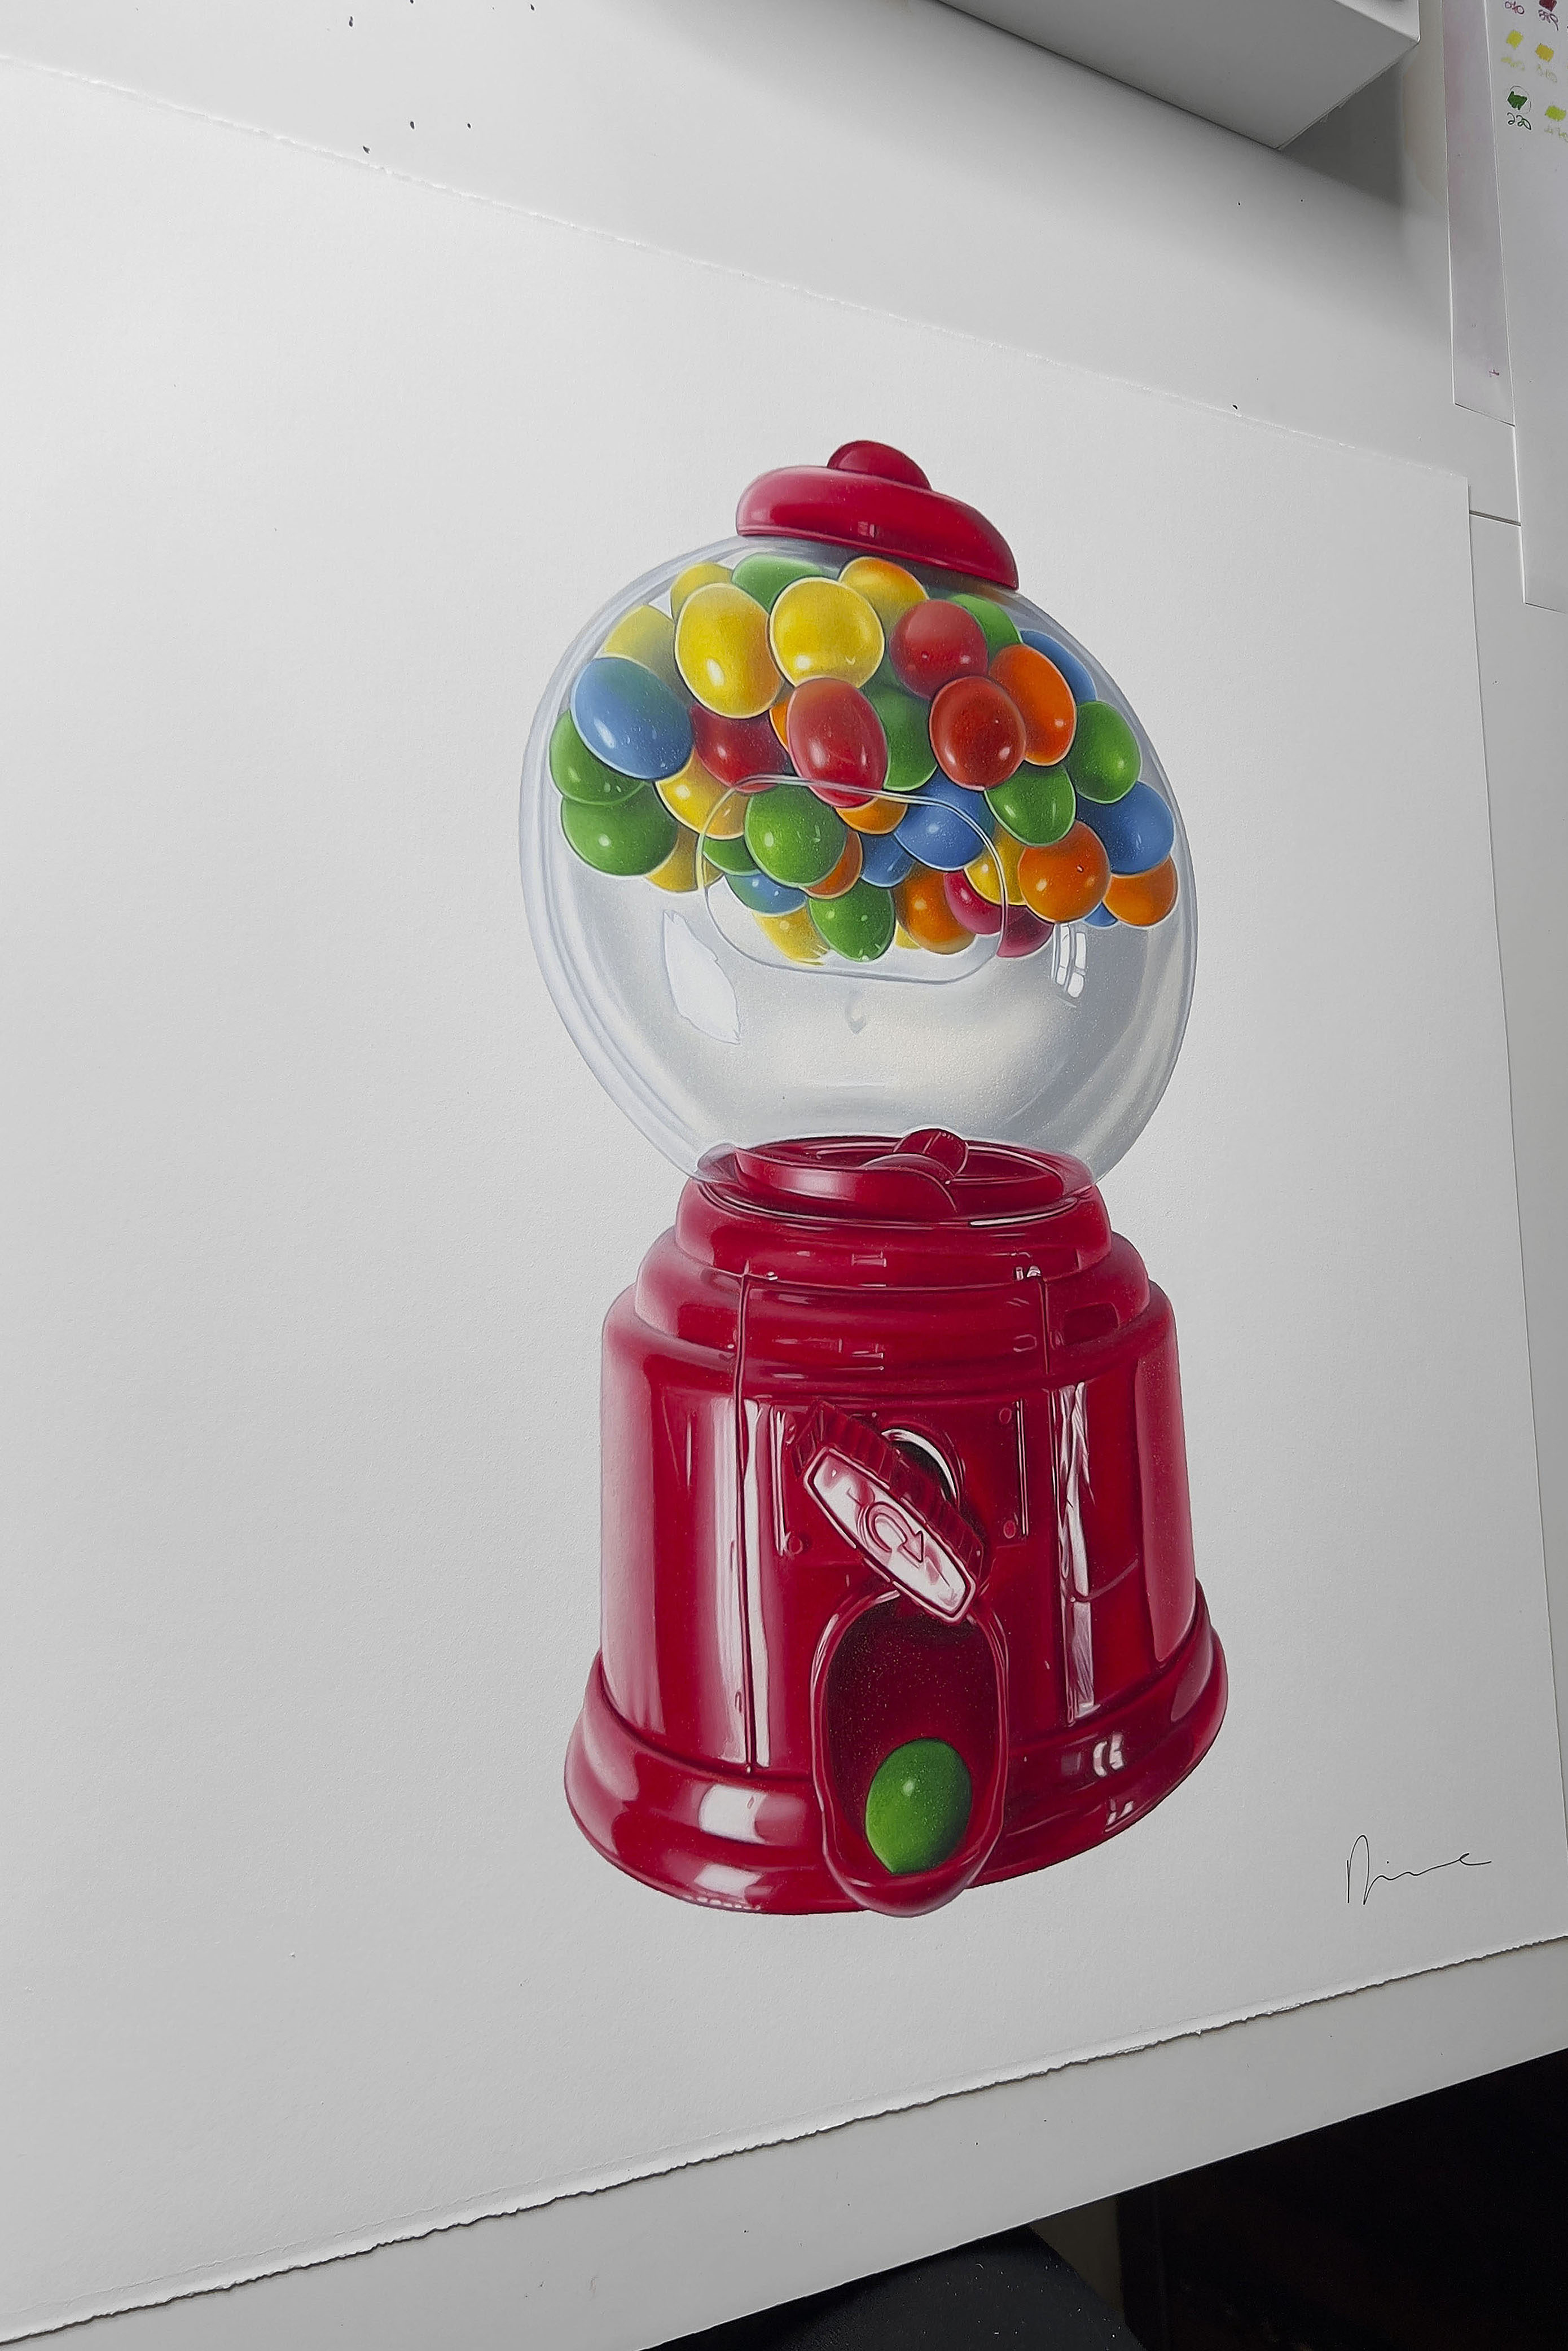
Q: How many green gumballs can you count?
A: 11